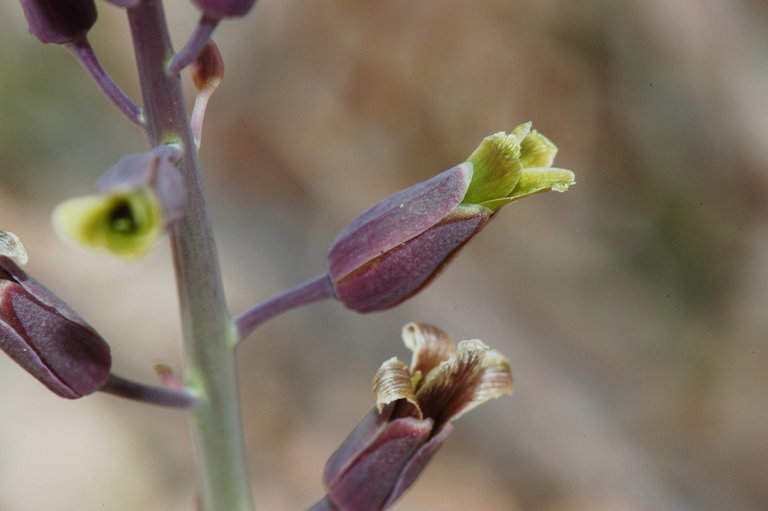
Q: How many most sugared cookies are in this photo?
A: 0